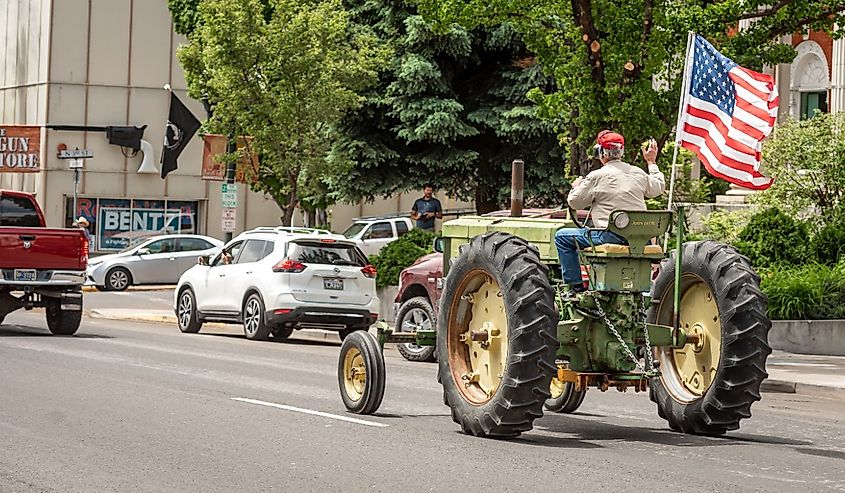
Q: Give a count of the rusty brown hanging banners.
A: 2